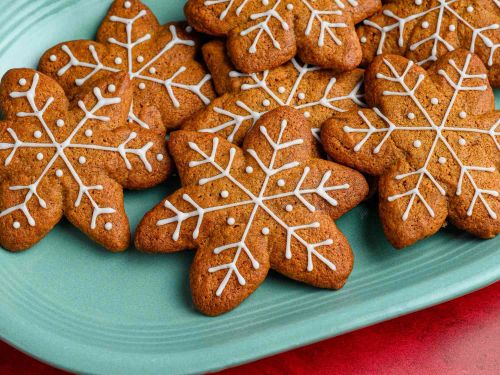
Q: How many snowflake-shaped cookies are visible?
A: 7